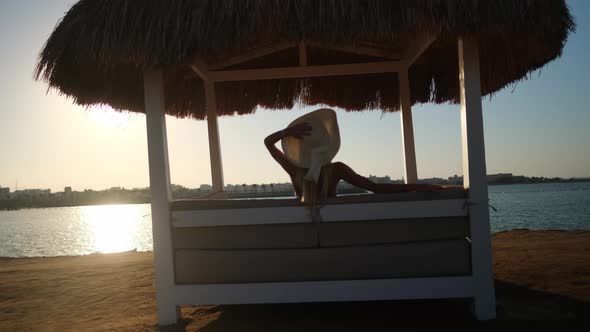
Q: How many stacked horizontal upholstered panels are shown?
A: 2